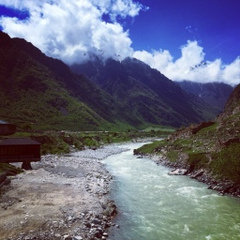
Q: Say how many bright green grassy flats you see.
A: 1